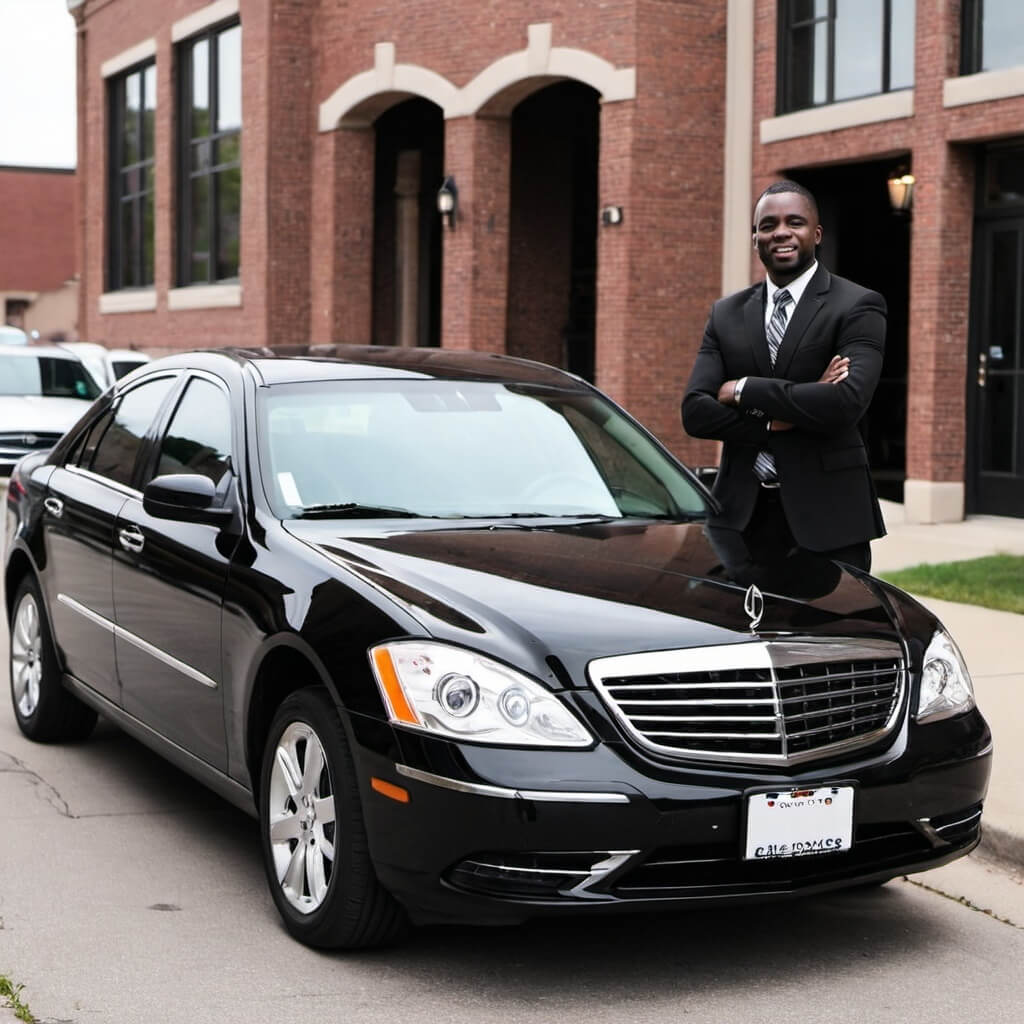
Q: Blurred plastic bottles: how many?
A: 0